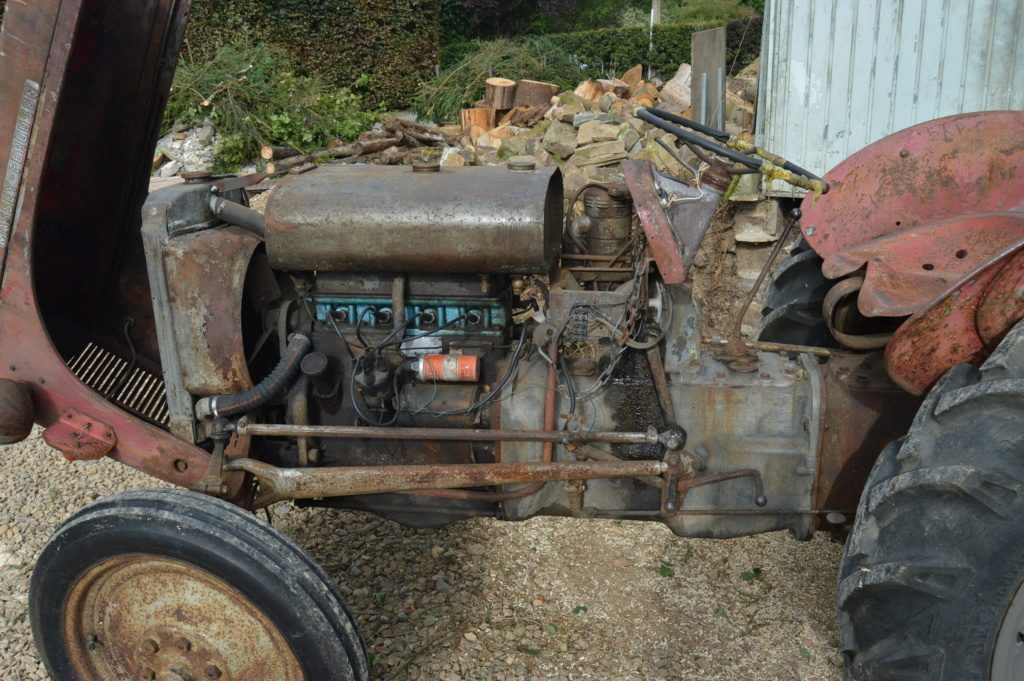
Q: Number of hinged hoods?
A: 1